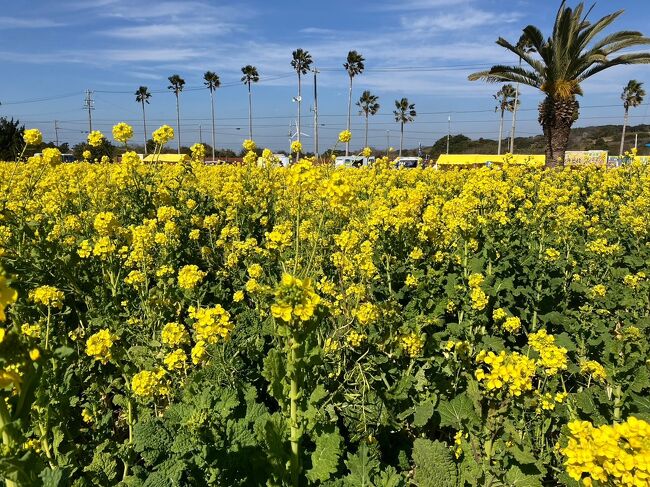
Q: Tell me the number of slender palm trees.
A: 11